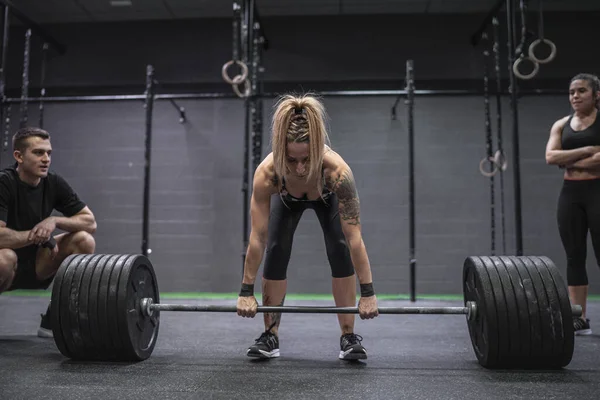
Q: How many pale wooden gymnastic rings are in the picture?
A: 6